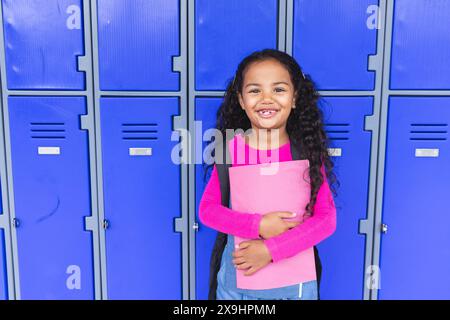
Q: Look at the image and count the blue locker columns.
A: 5